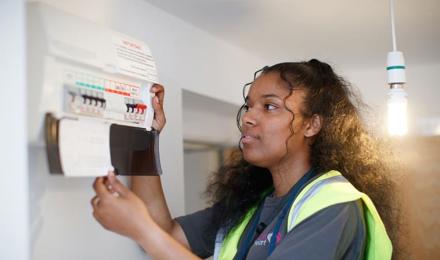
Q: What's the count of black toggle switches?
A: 6